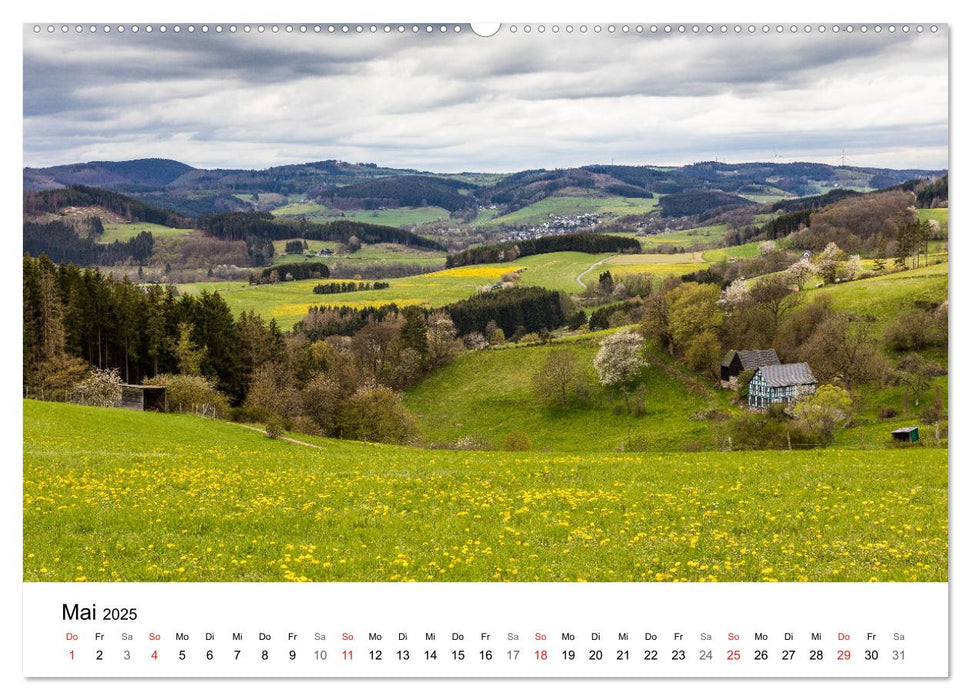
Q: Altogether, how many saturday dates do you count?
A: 5